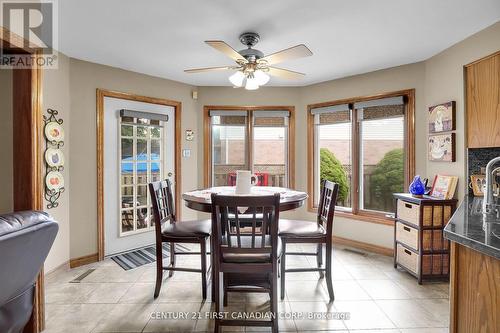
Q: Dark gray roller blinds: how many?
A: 5